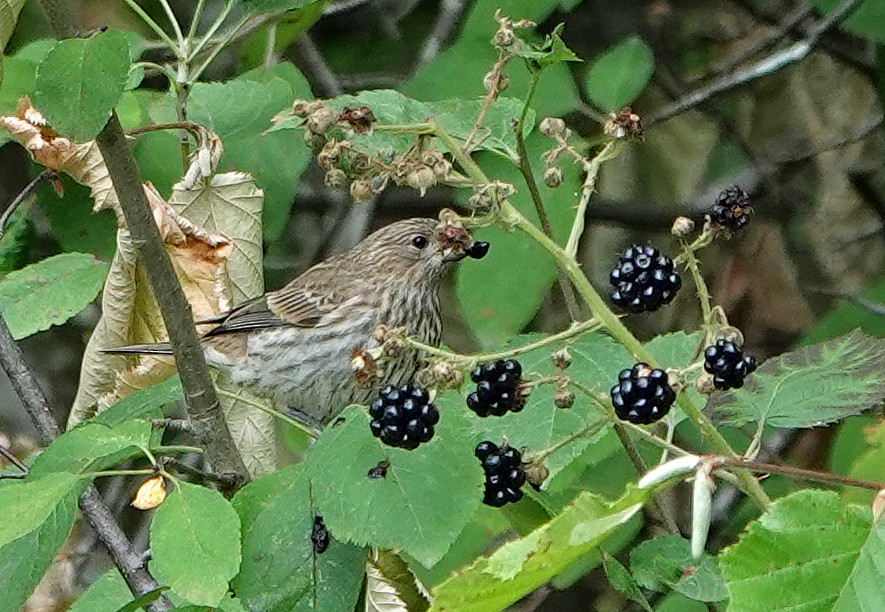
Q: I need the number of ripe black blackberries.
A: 7